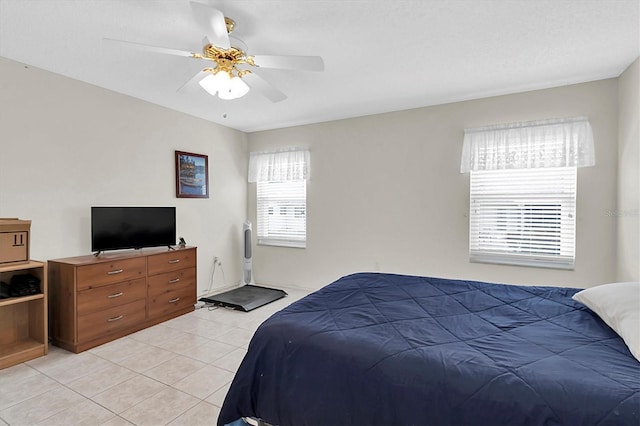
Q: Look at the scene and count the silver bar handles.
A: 6